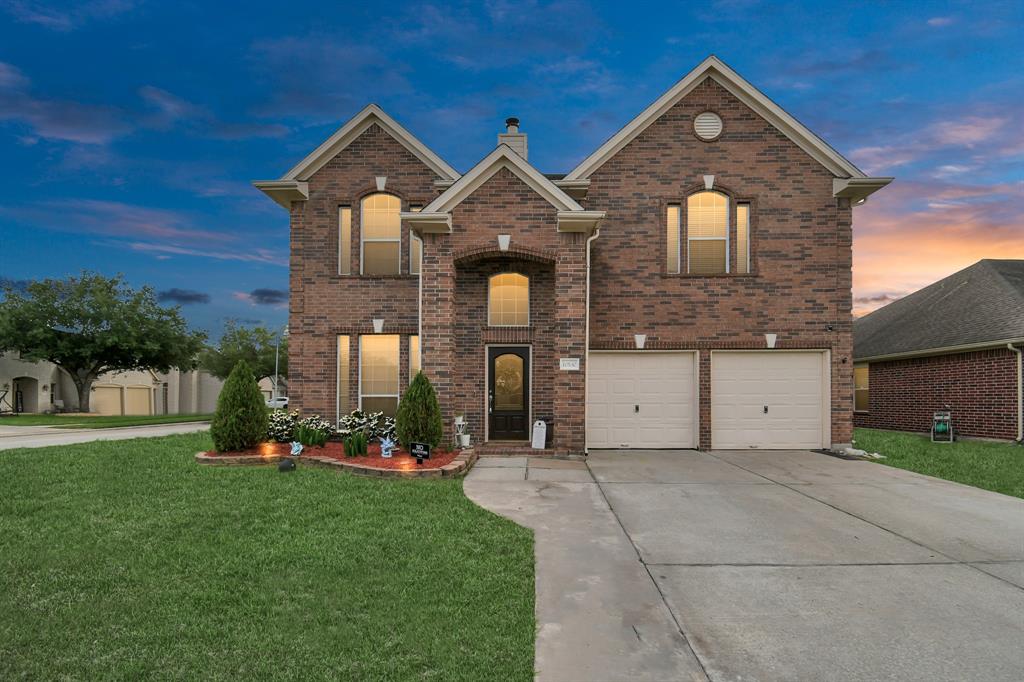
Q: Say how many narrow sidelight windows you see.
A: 6